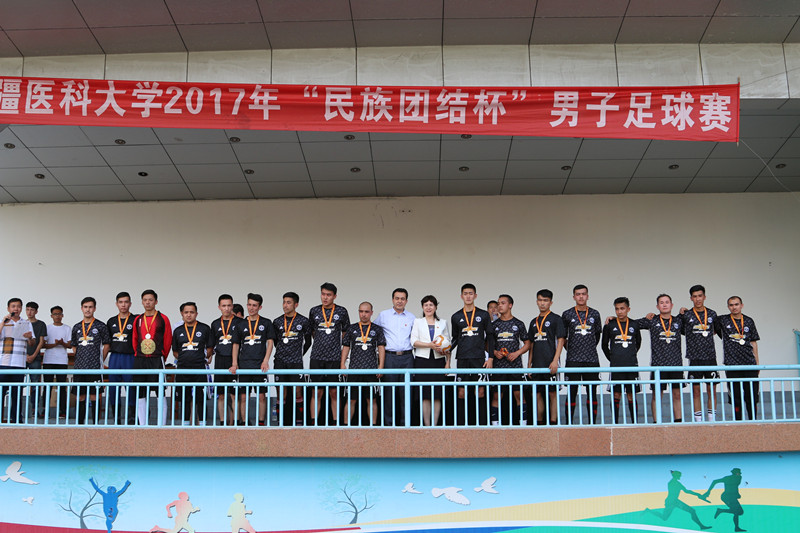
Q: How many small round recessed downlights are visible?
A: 13